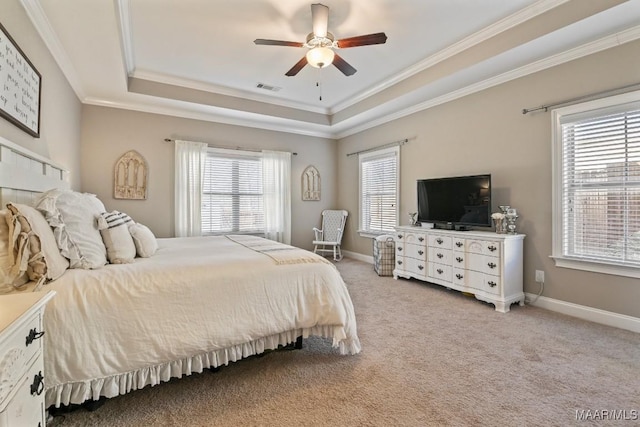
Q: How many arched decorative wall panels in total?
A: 2